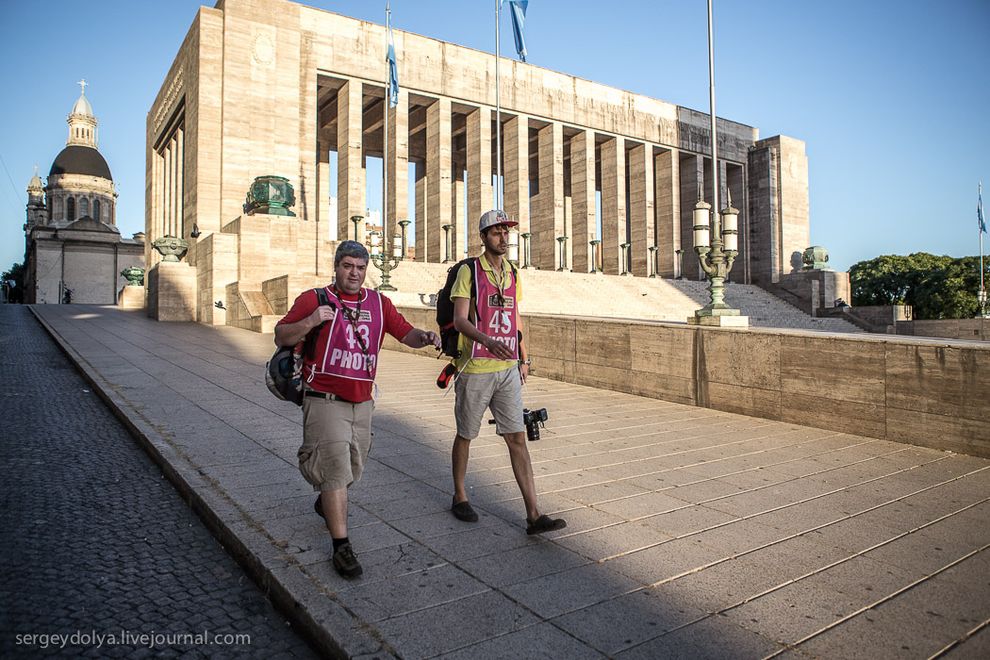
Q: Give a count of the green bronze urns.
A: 4